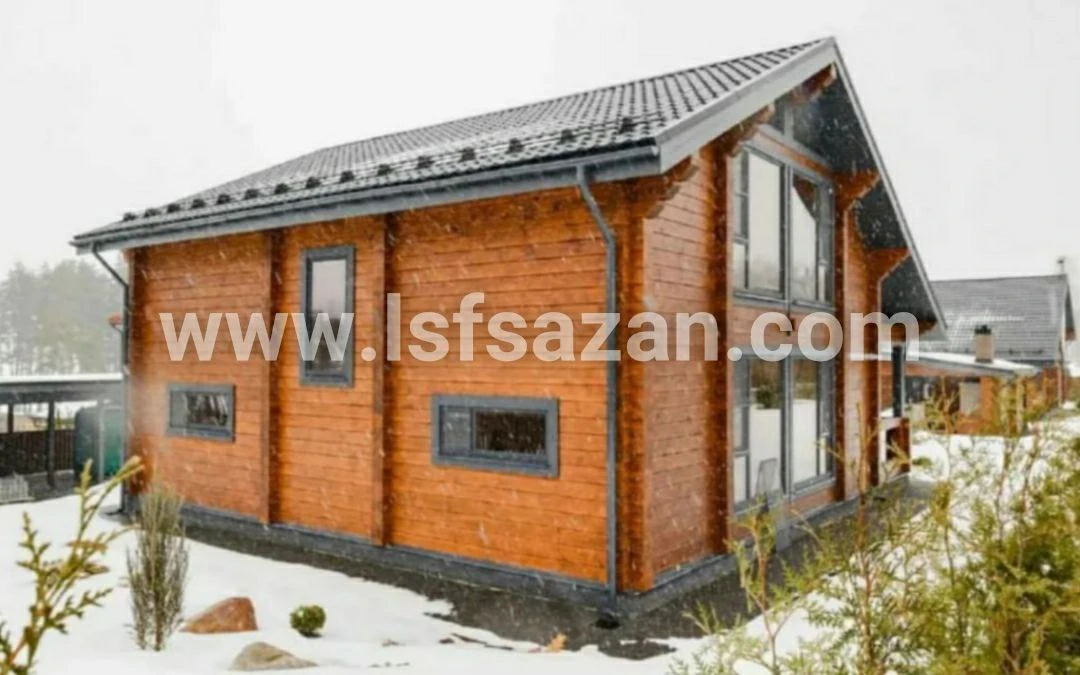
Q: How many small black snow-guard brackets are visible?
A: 15